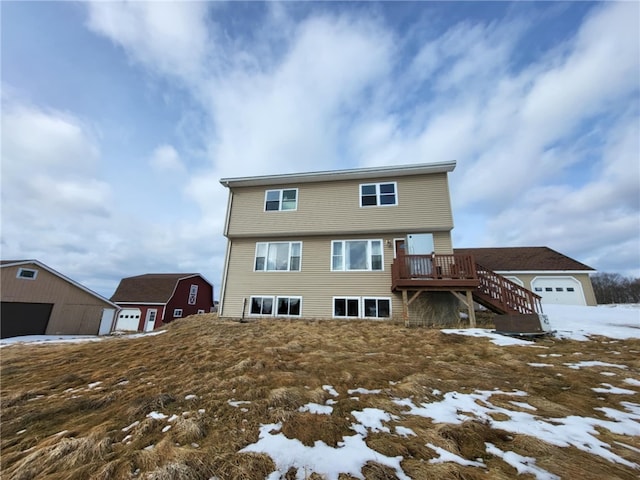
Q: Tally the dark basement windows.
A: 4